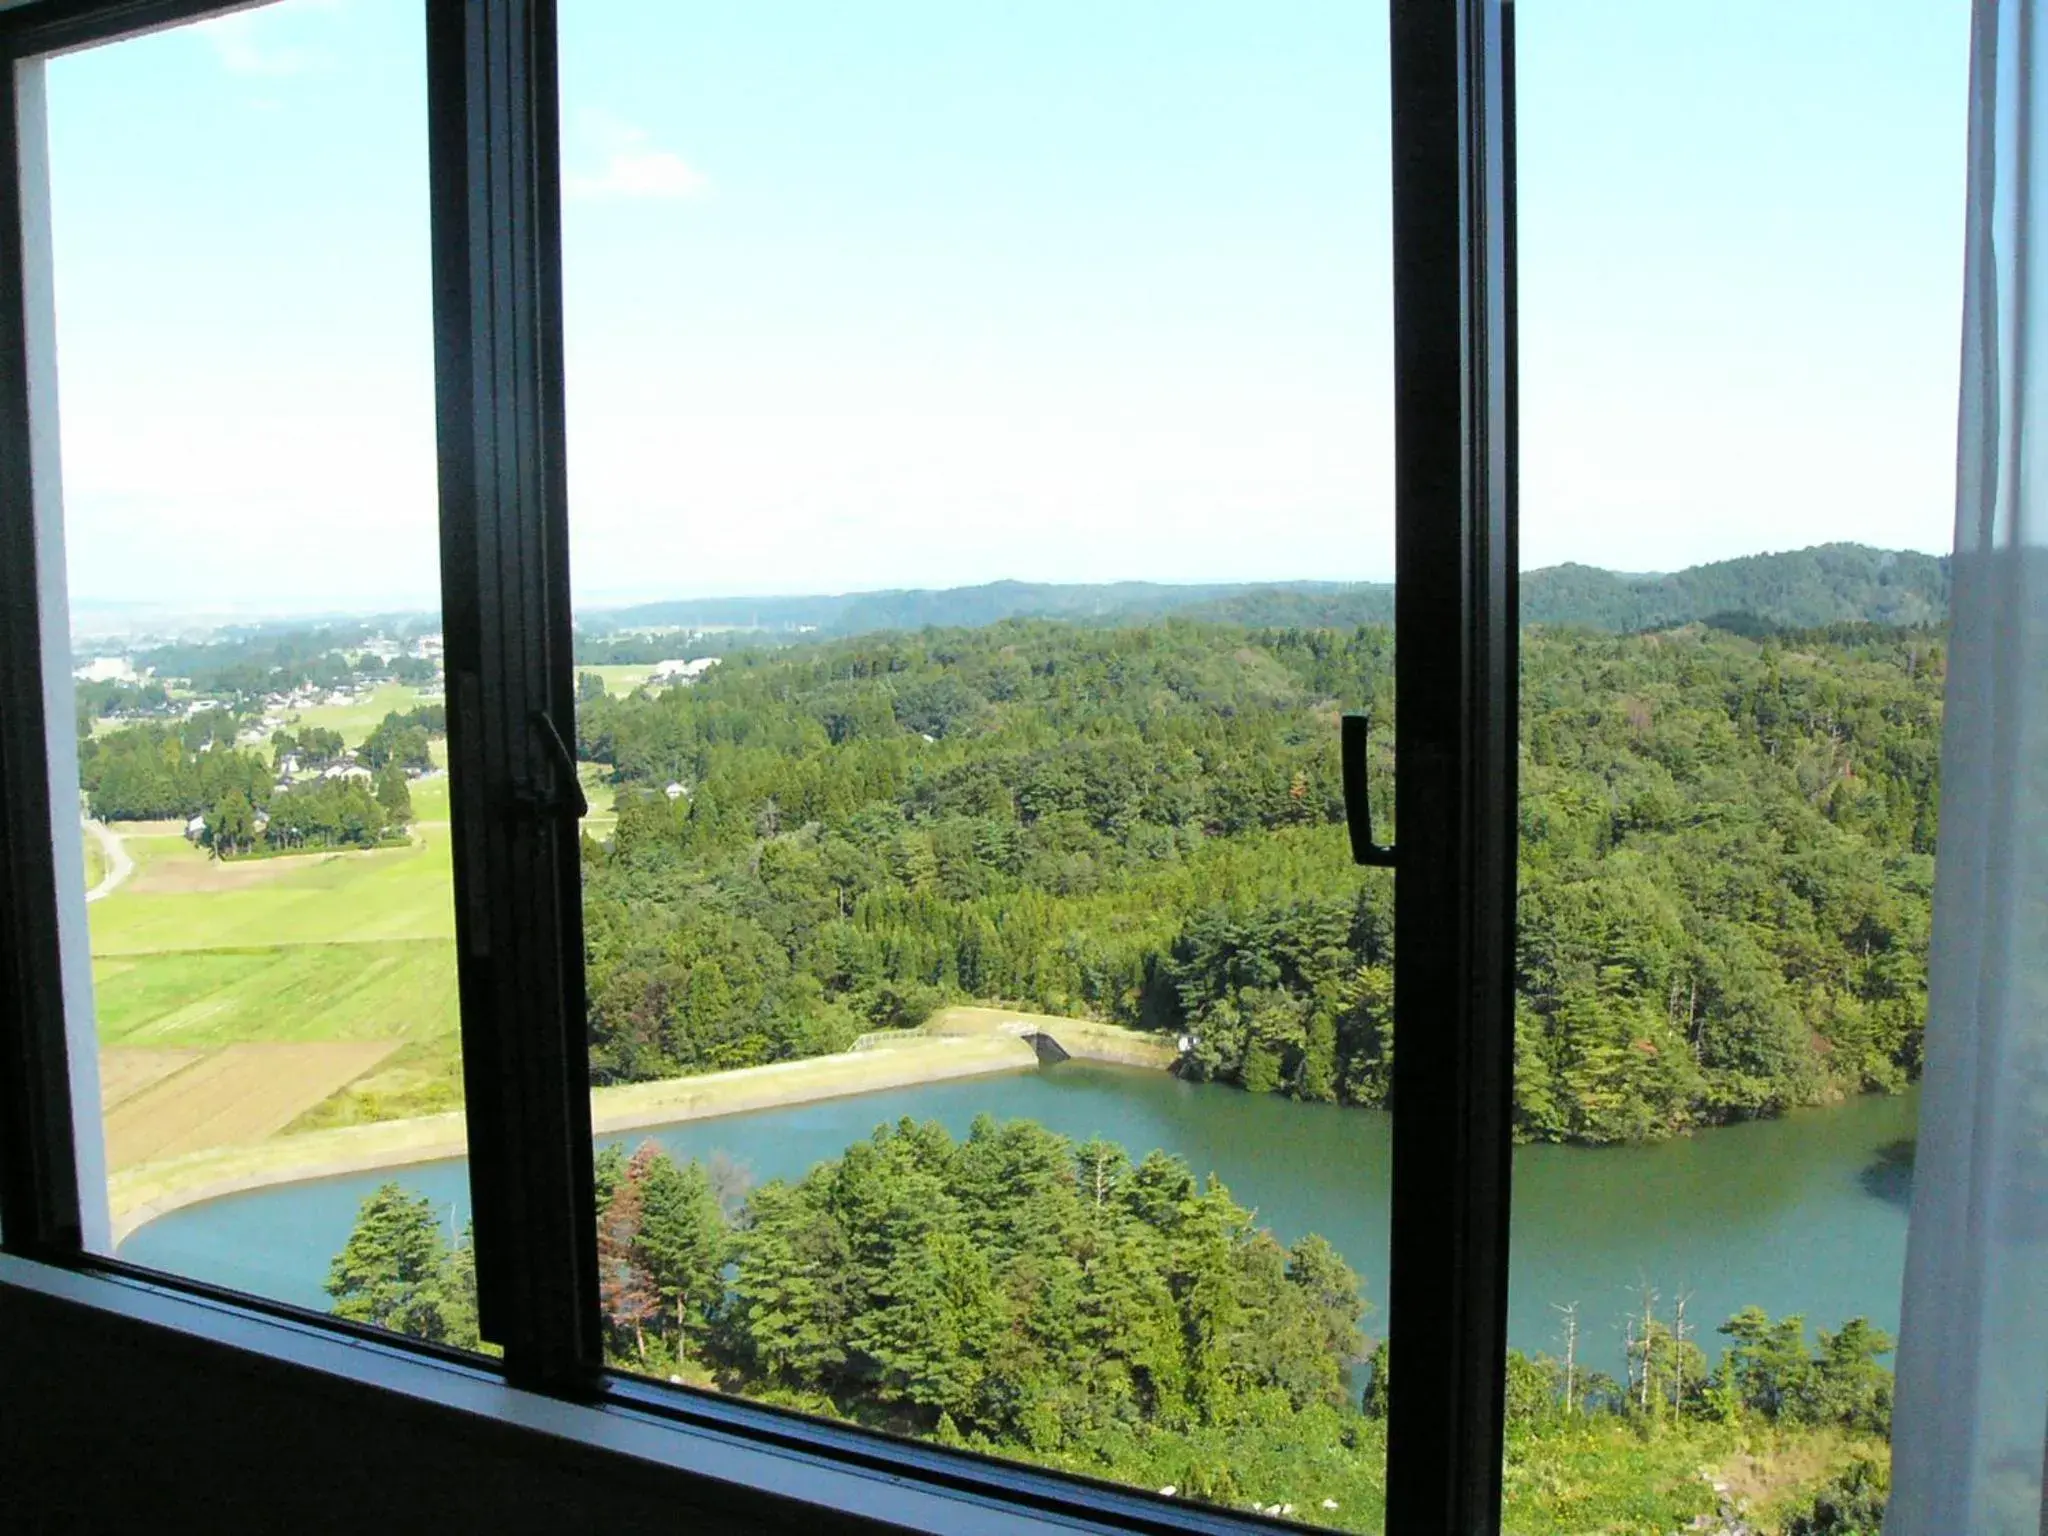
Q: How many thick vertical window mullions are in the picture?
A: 2